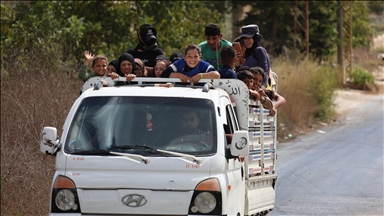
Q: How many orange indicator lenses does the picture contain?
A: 3